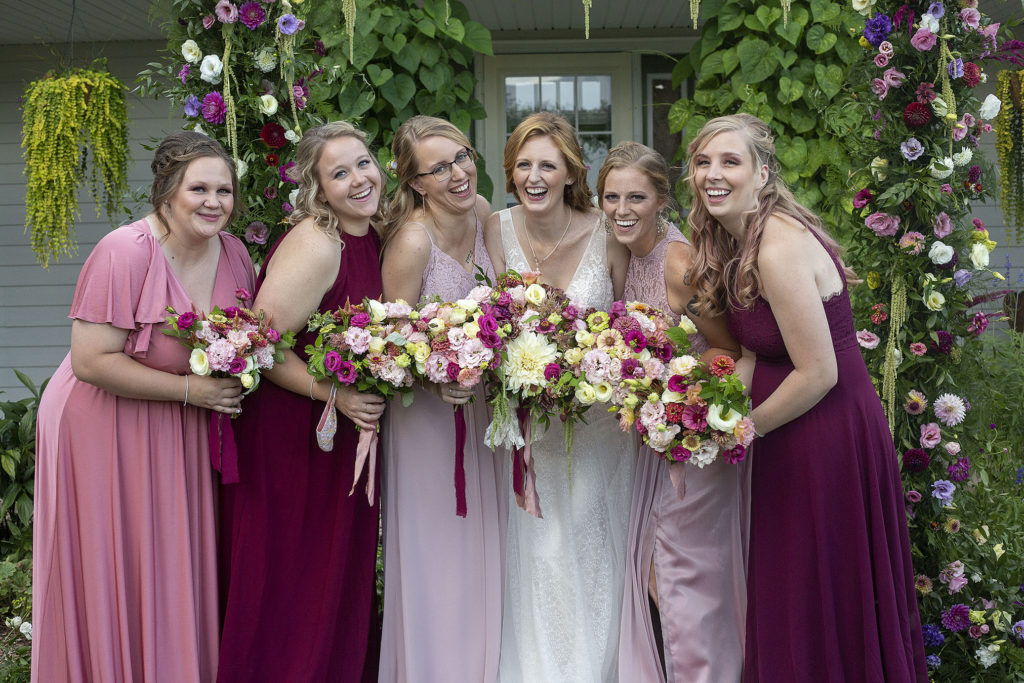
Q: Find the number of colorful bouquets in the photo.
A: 6